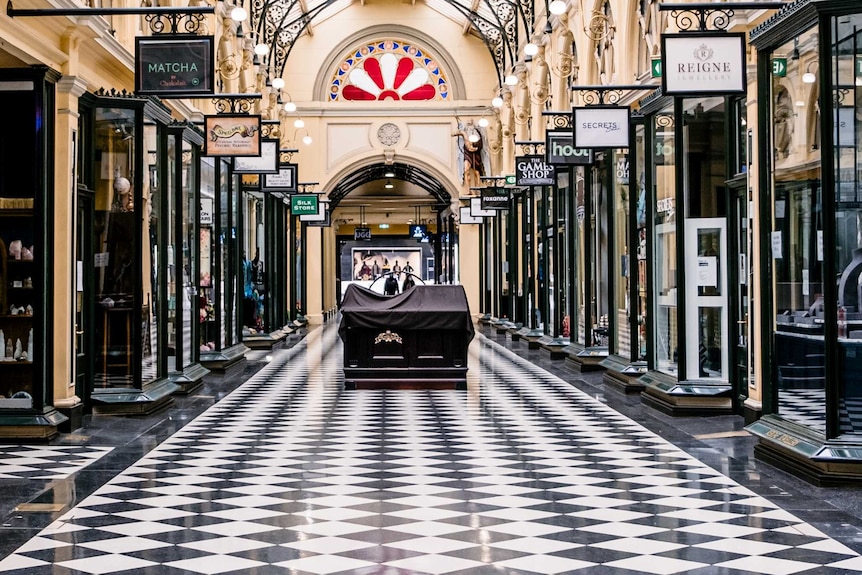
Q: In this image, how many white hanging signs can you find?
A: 7